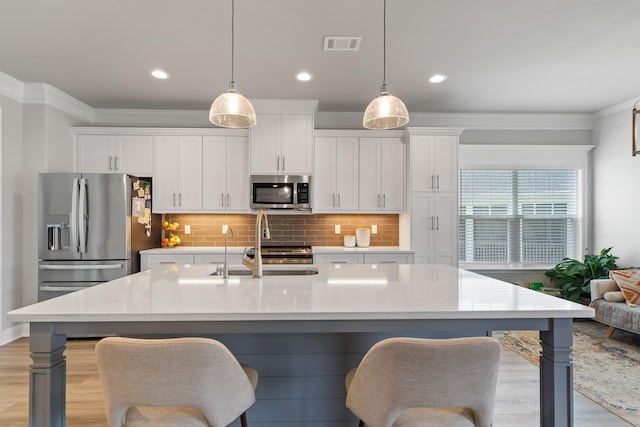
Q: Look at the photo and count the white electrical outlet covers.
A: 4